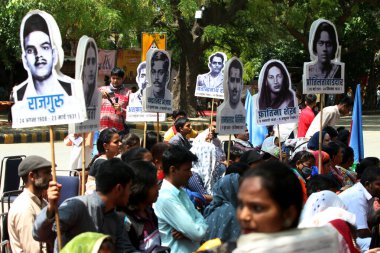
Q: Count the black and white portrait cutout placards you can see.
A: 8